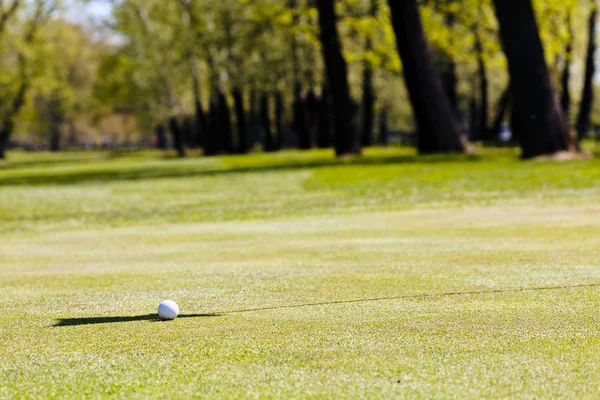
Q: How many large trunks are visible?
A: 3